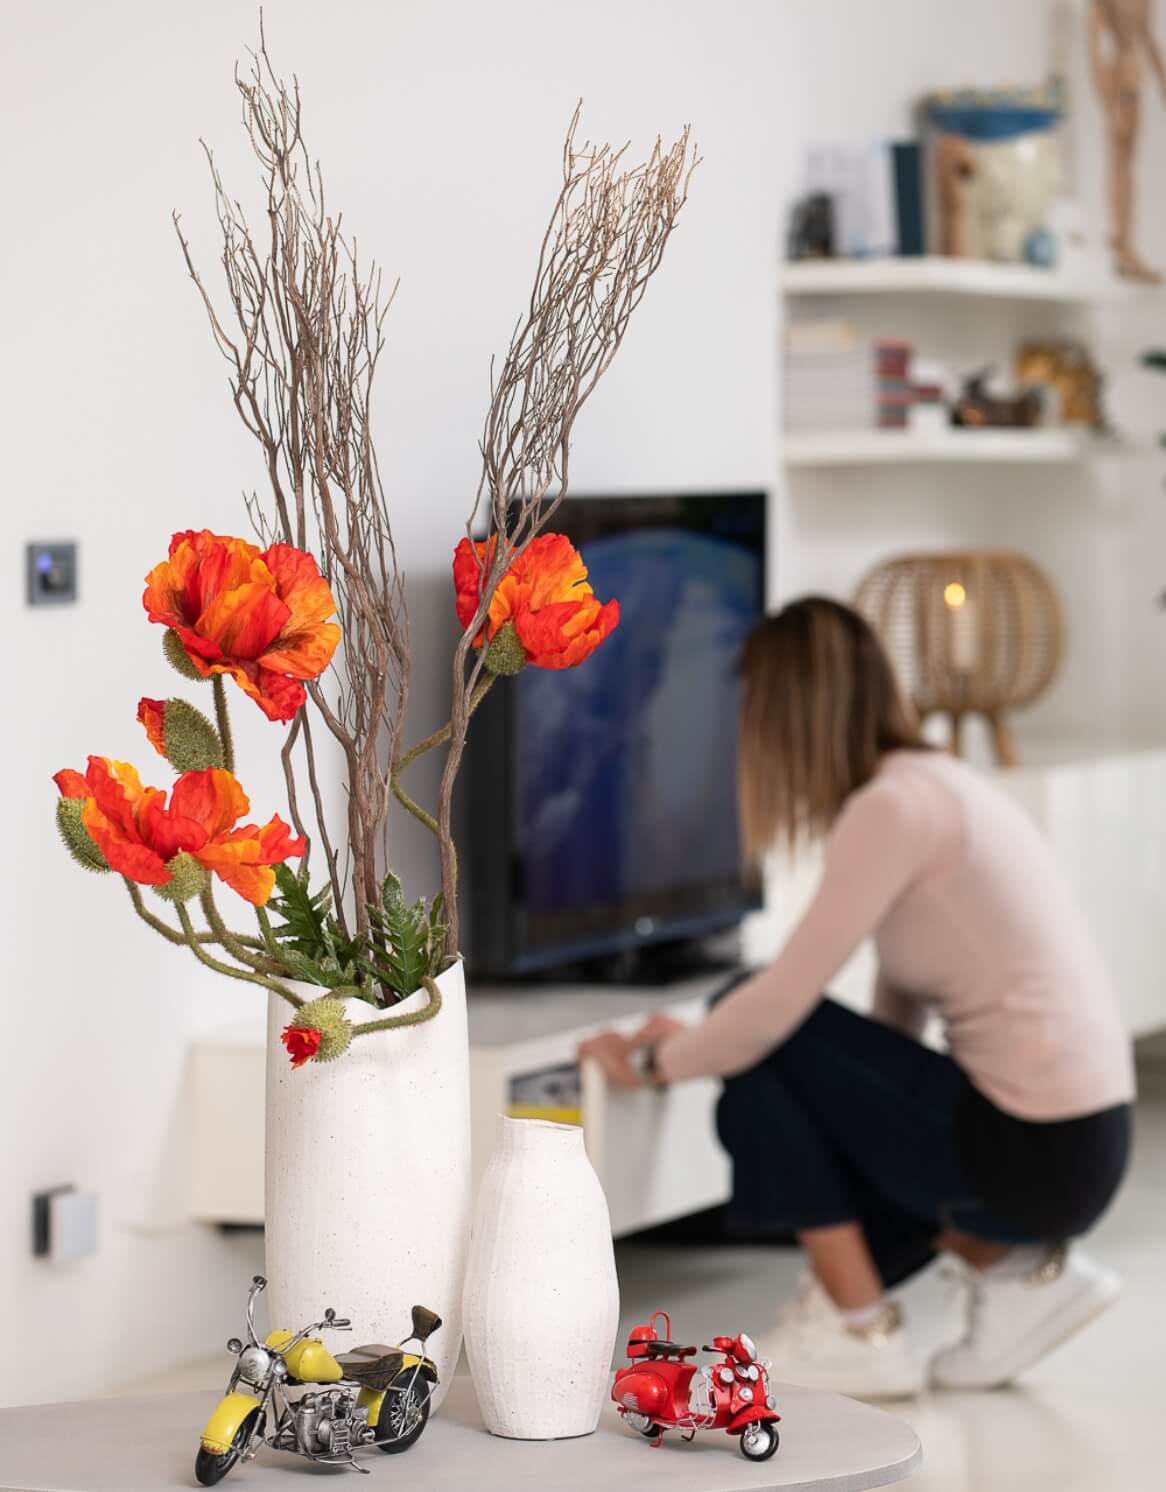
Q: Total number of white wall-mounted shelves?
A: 2